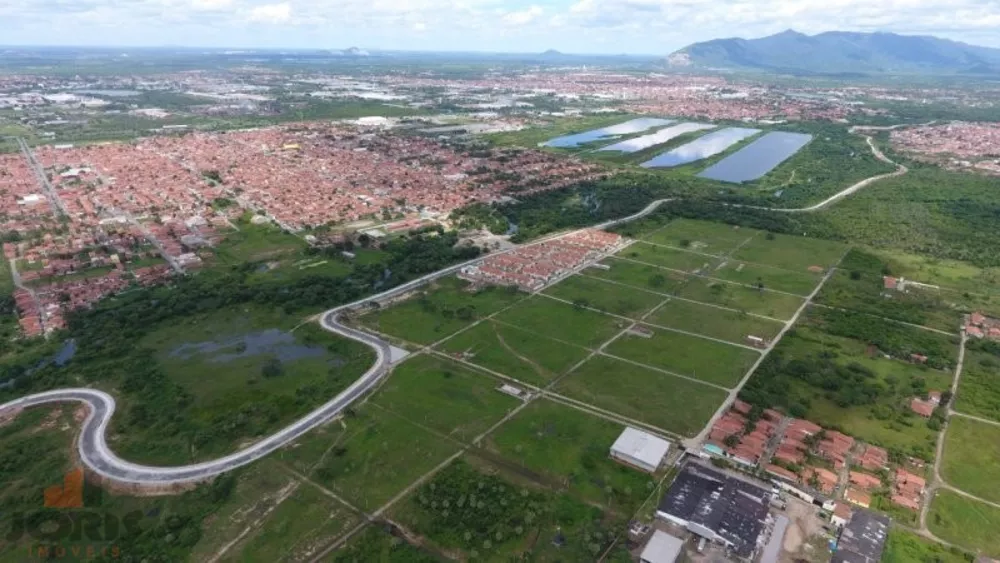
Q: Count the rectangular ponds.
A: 4